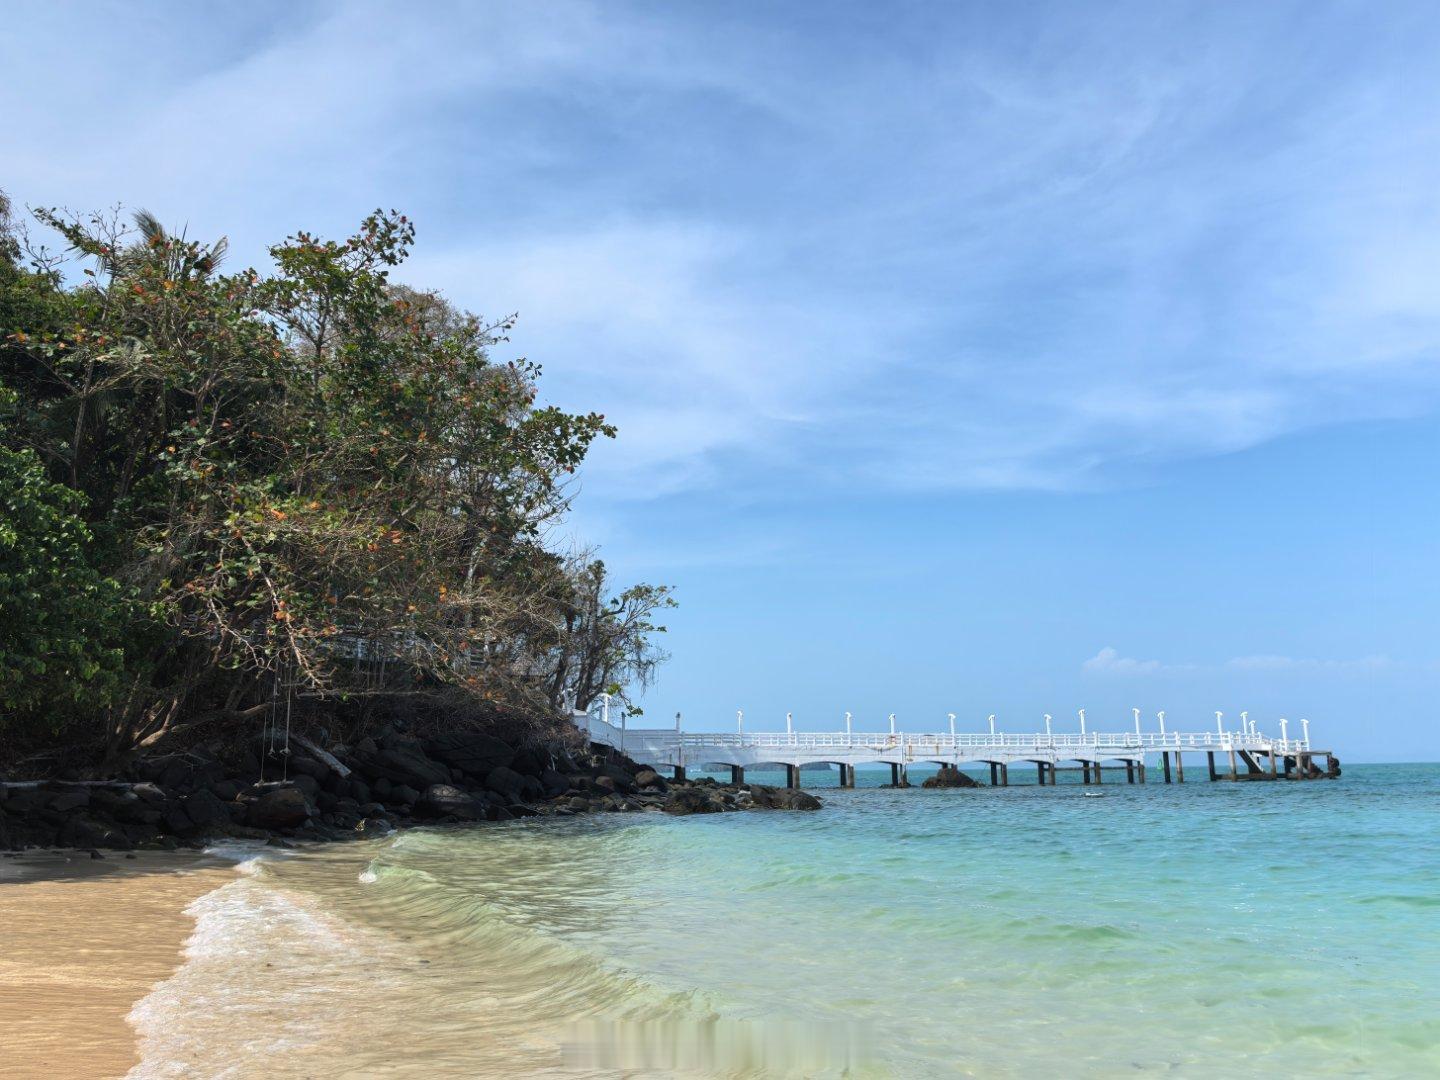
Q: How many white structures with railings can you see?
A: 1